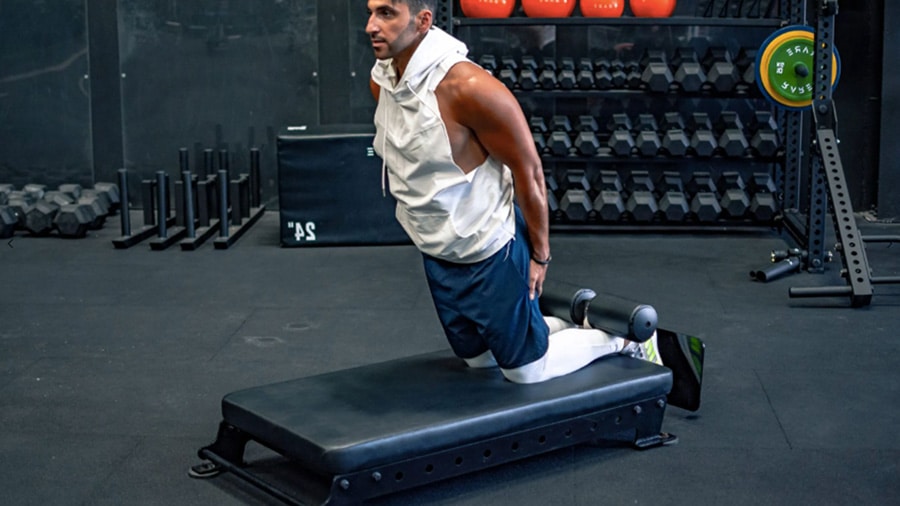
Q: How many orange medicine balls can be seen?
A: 4